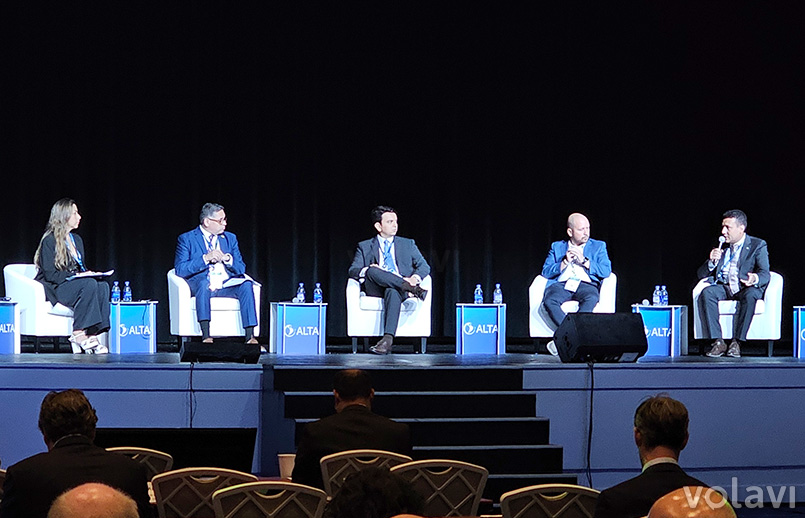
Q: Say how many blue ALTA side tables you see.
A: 6